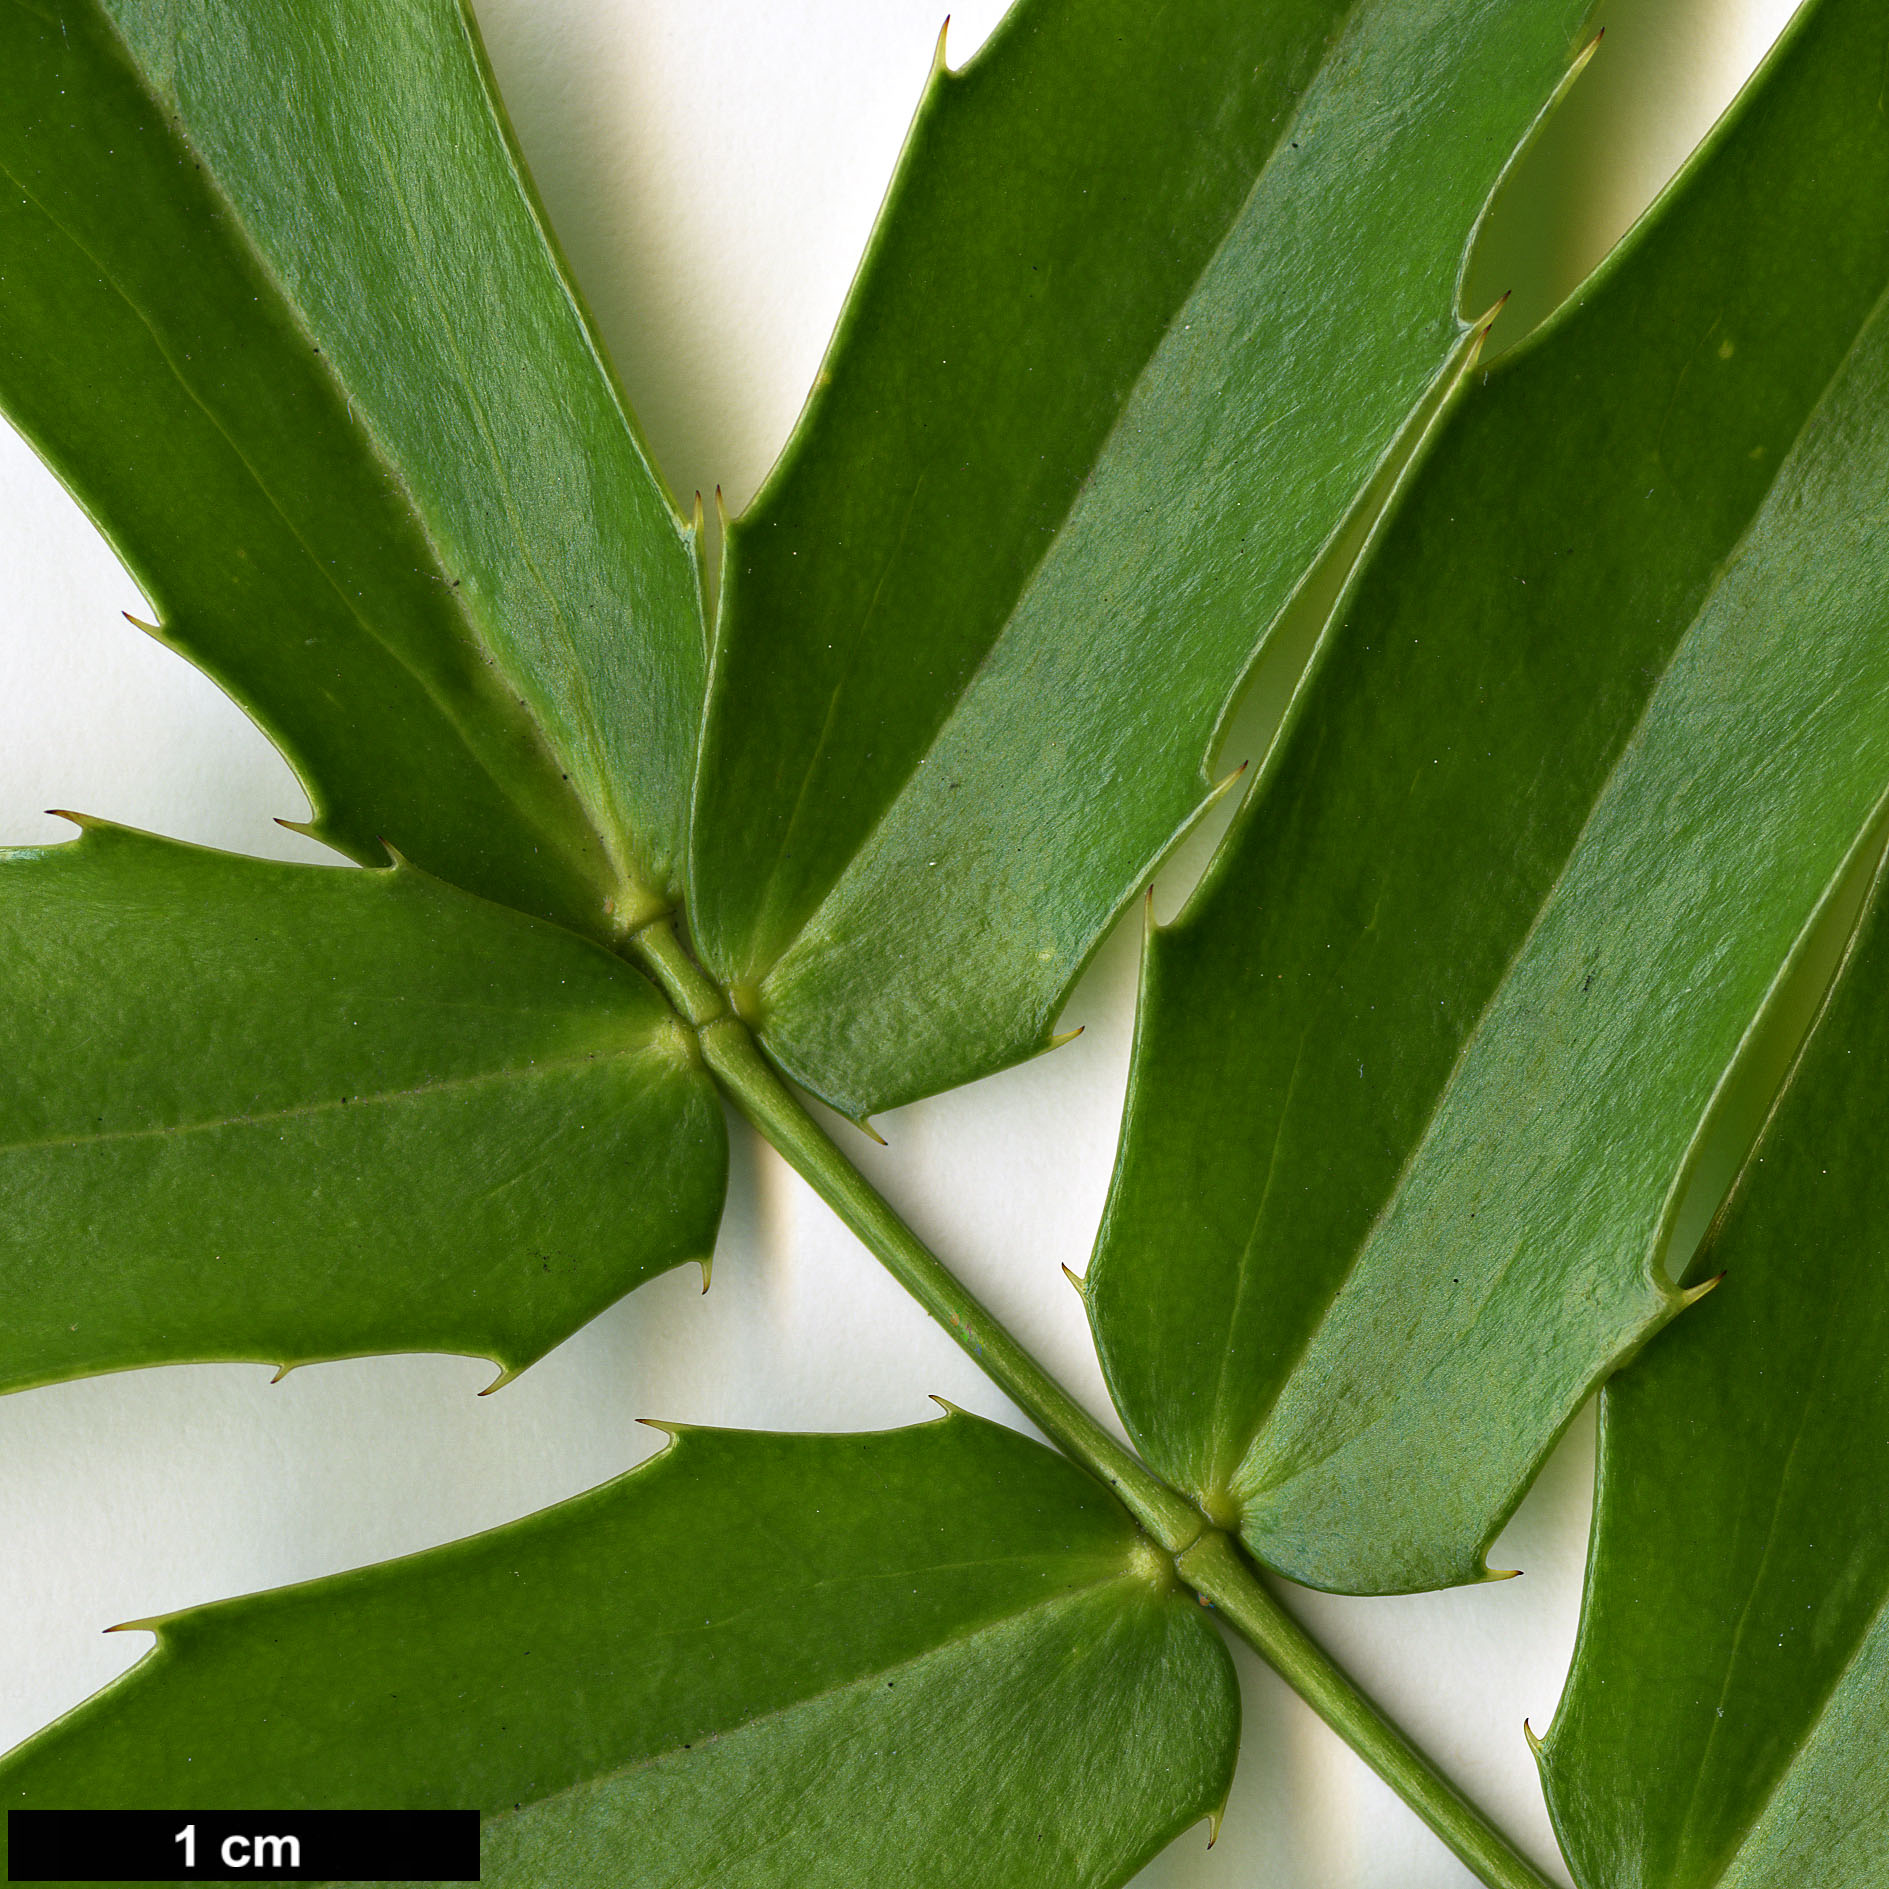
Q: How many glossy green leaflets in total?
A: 6